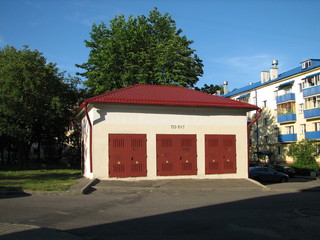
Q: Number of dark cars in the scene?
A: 2